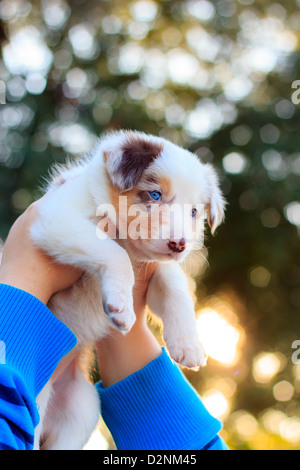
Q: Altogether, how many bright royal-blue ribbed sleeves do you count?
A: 2